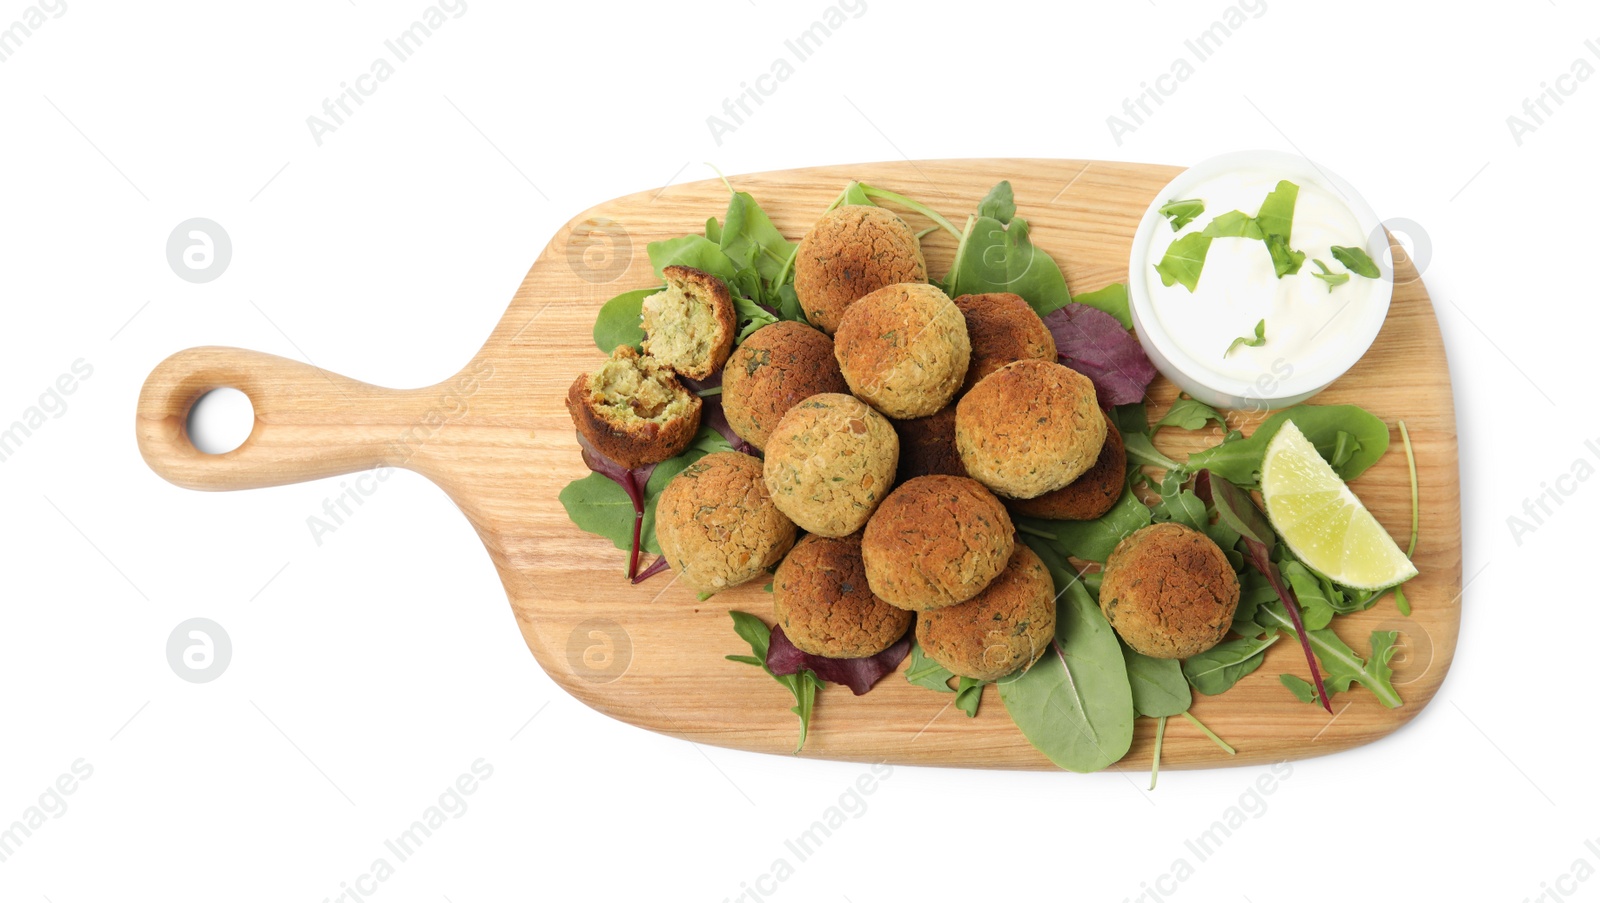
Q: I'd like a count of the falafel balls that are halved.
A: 1